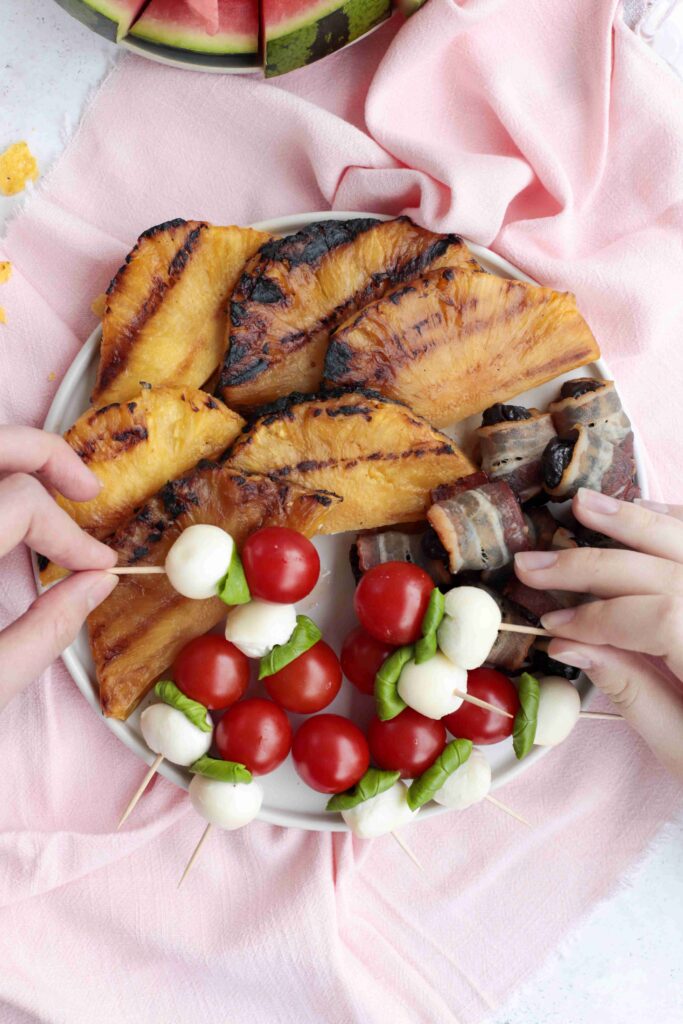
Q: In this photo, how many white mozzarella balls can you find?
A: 9